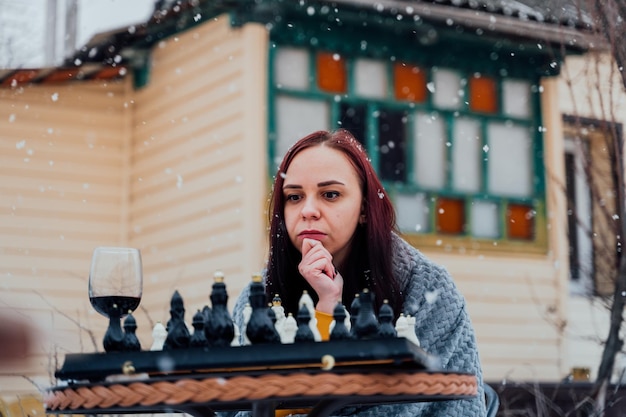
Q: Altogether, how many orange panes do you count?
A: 5